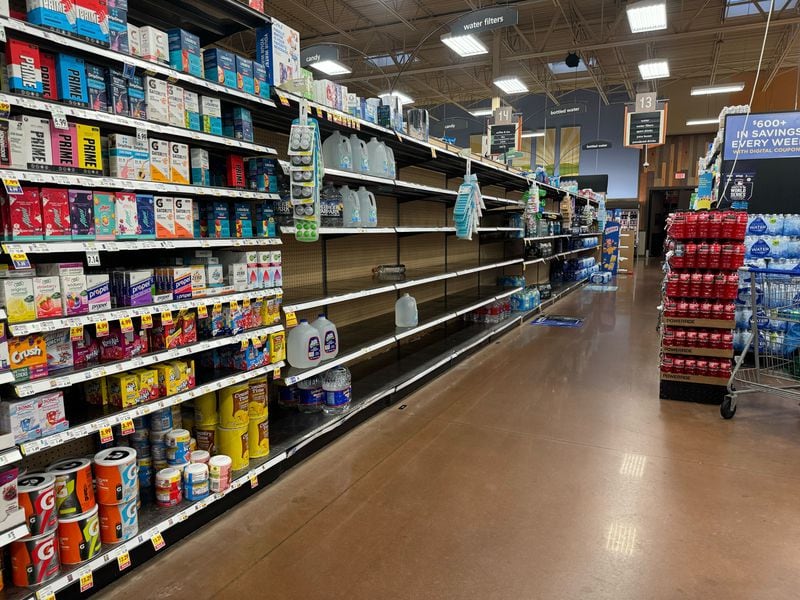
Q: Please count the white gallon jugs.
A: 9